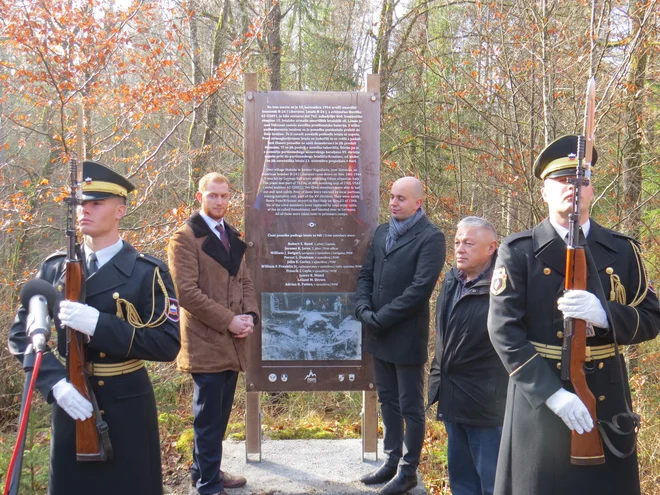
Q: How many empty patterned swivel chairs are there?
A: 0